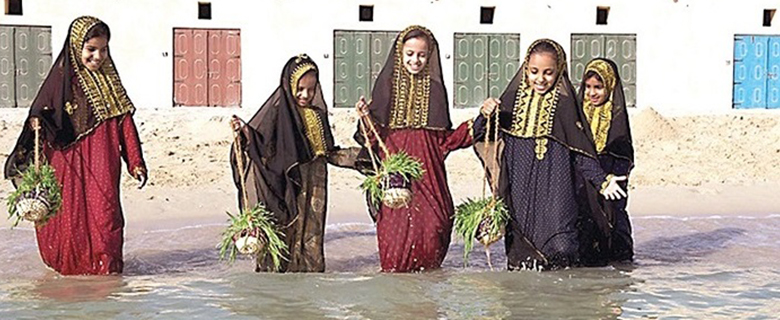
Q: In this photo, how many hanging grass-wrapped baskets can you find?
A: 4